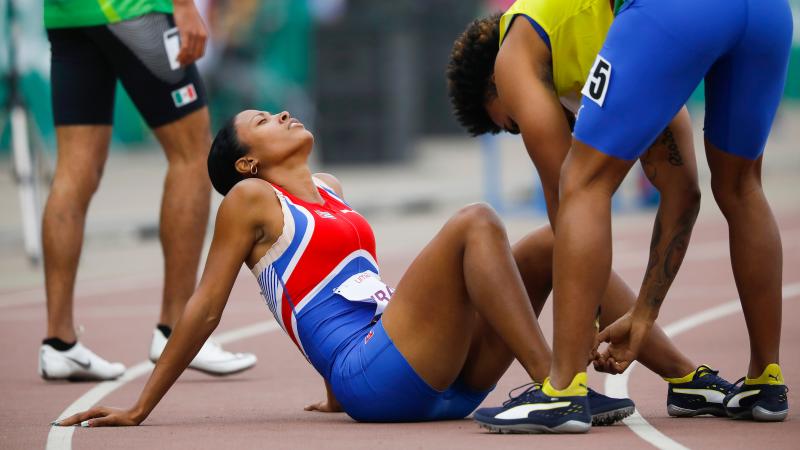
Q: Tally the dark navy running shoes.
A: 4